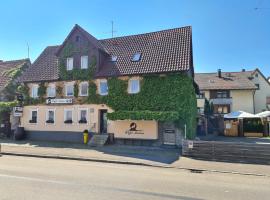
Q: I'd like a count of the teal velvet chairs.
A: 0